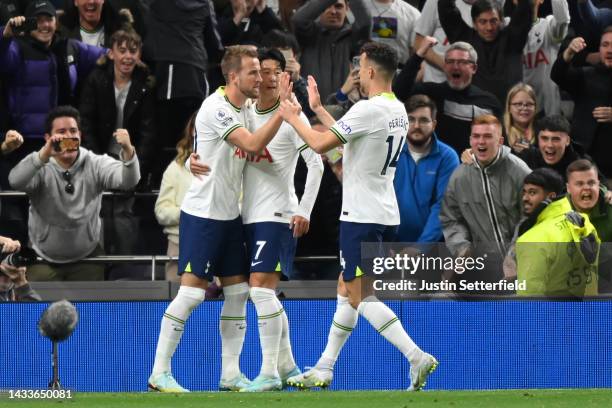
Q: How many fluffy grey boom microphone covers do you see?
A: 1